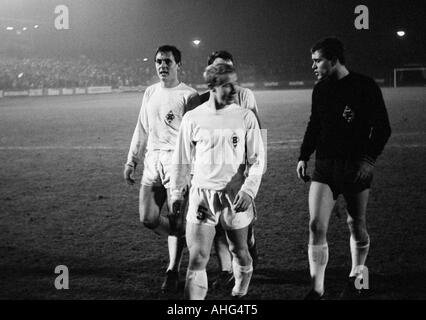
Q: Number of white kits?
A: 3